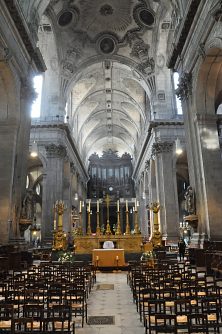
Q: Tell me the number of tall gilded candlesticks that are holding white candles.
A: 6